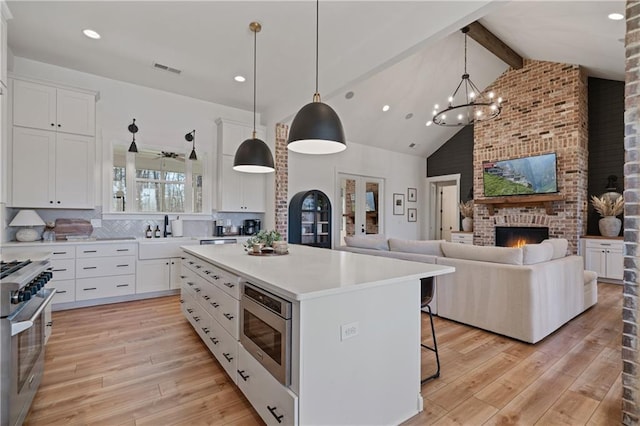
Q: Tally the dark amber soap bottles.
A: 2